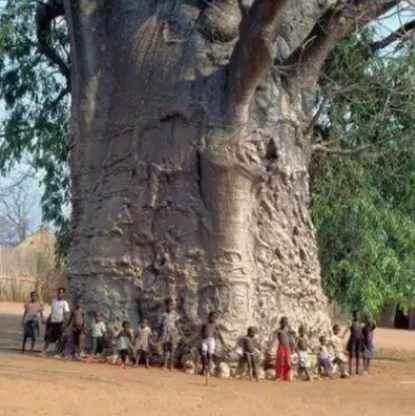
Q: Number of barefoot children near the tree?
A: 15